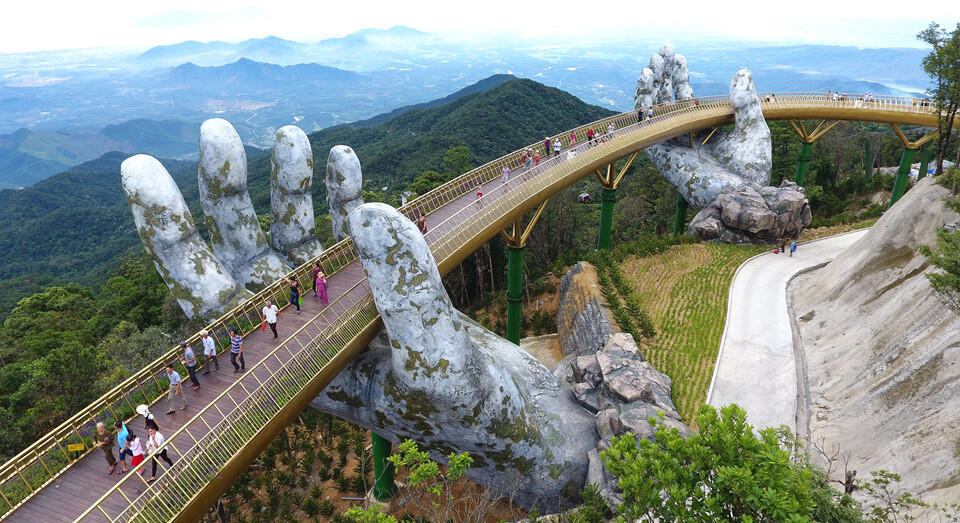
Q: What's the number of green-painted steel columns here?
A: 8